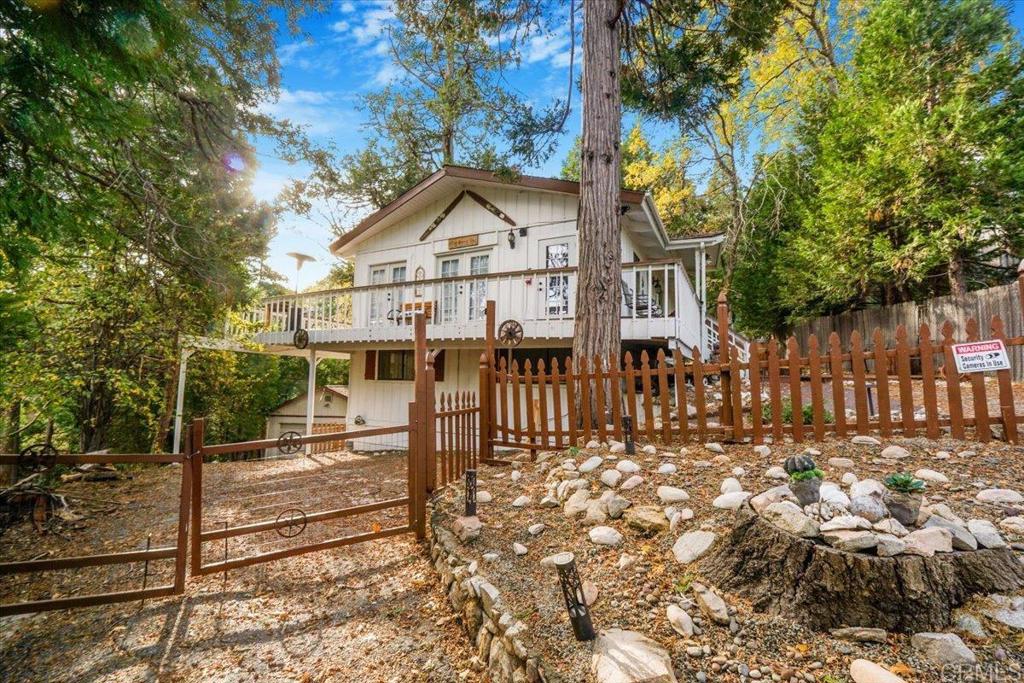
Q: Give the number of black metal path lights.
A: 3